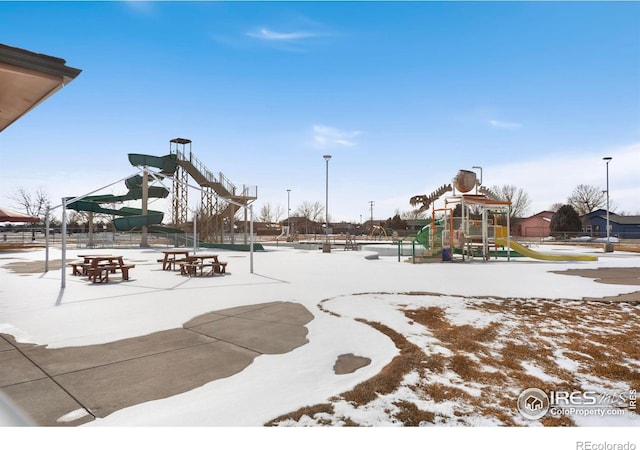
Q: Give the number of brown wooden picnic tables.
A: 4